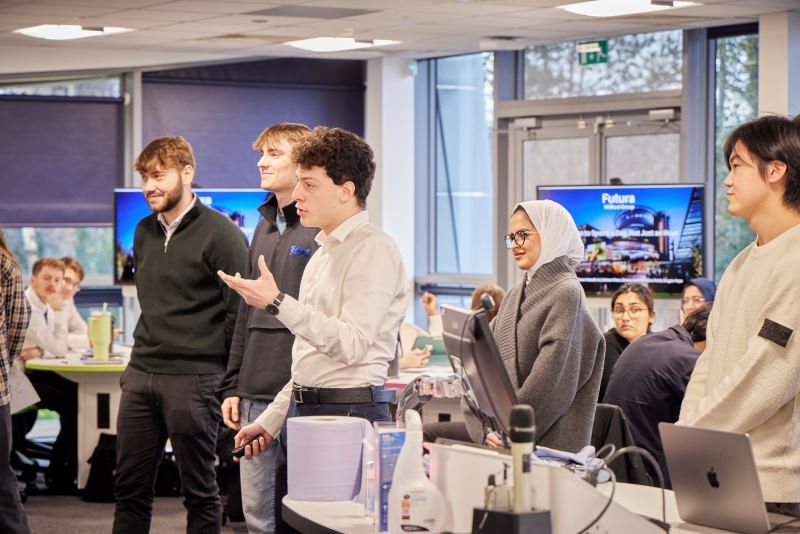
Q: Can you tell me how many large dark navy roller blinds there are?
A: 2